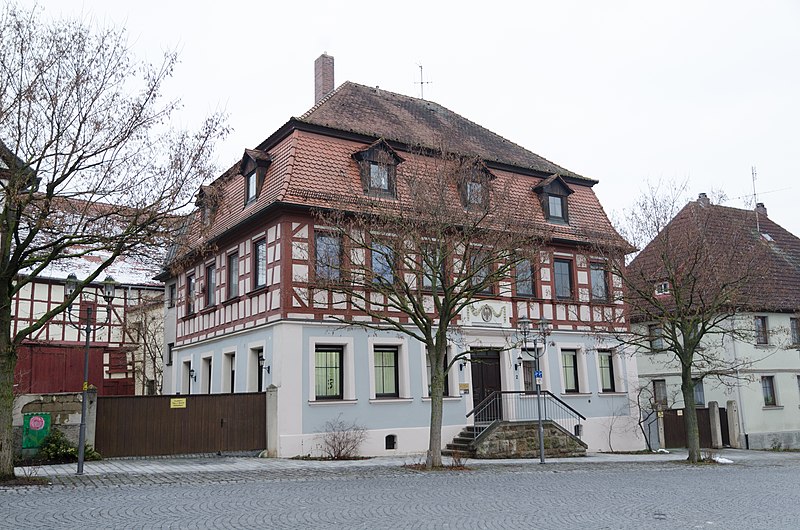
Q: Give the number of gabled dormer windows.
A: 5